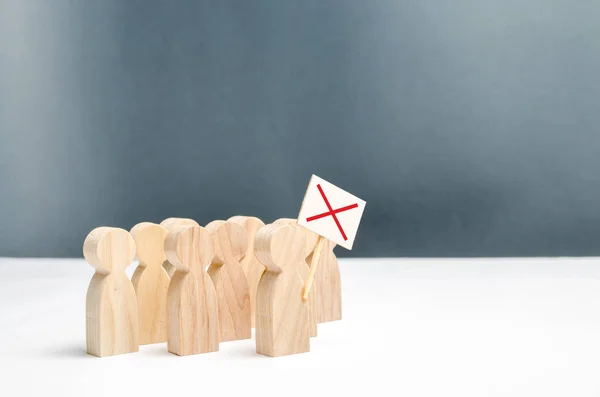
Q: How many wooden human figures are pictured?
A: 9